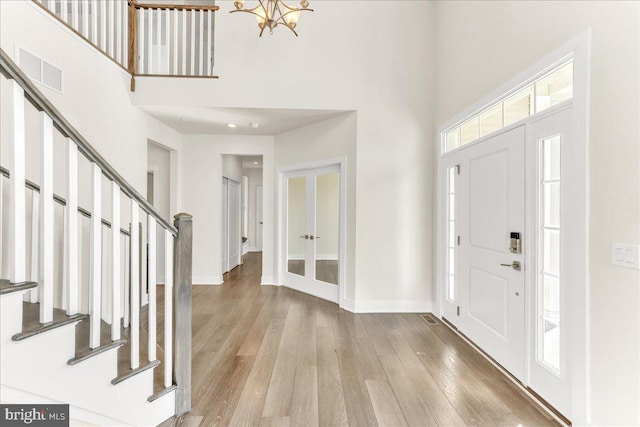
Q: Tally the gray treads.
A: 5